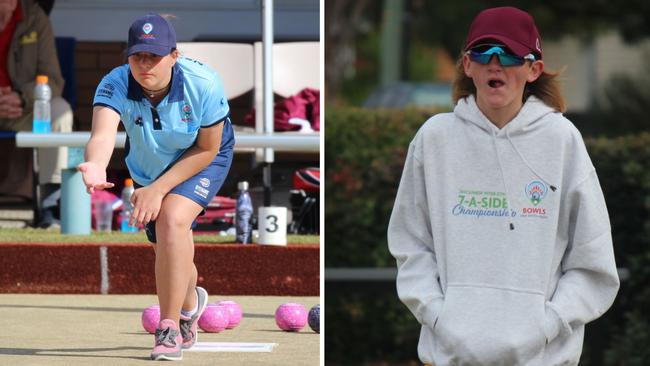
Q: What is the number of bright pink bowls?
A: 4